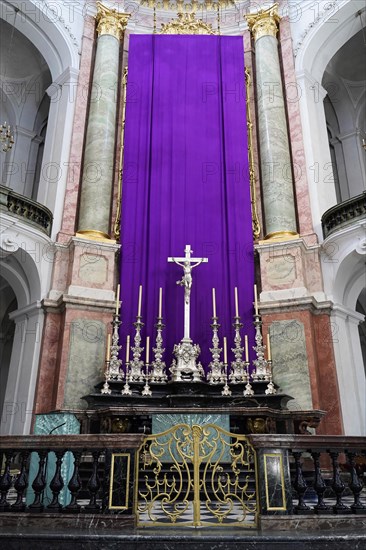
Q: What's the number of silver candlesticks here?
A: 12